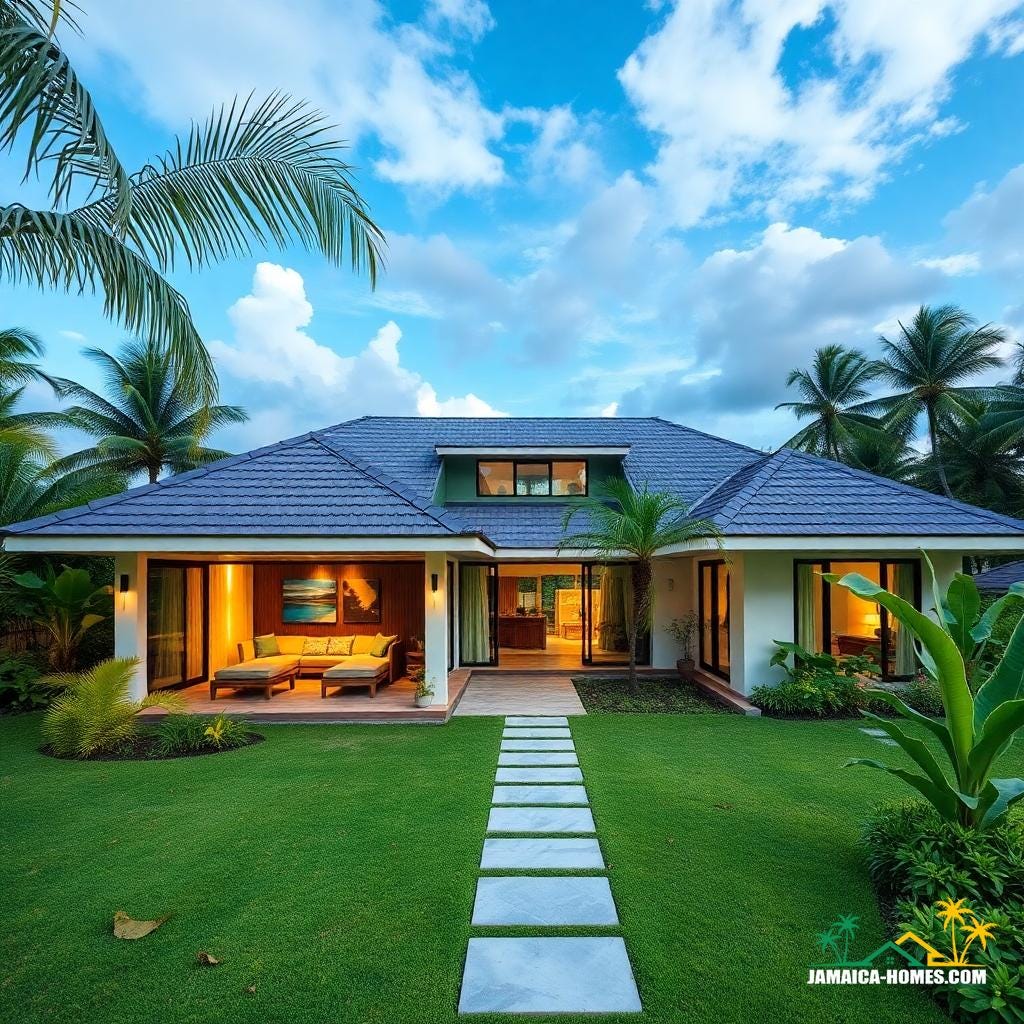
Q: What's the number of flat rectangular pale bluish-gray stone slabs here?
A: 10